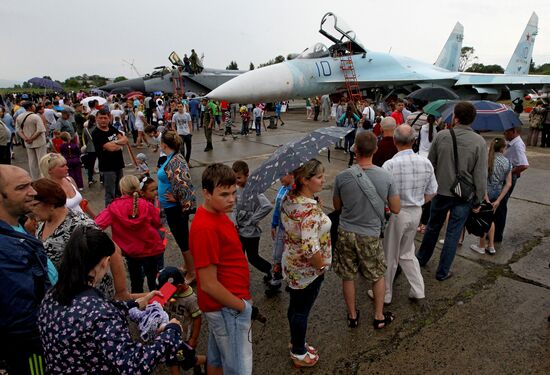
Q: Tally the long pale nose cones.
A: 1